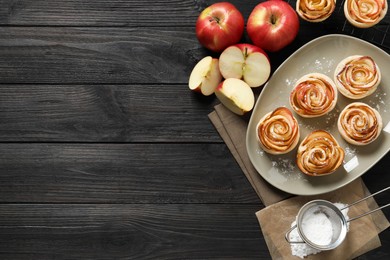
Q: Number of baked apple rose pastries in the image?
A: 7